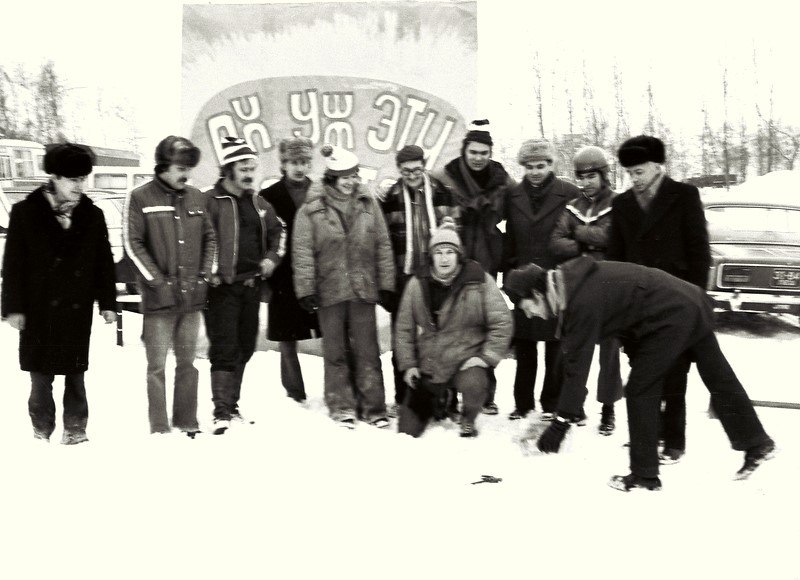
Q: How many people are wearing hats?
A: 12